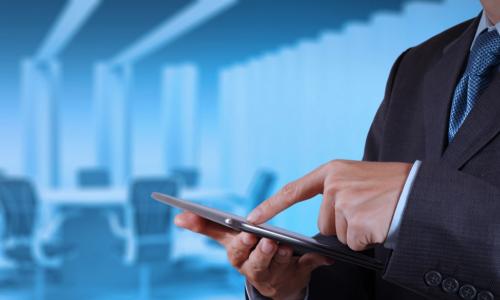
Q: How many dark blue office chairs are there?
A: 5